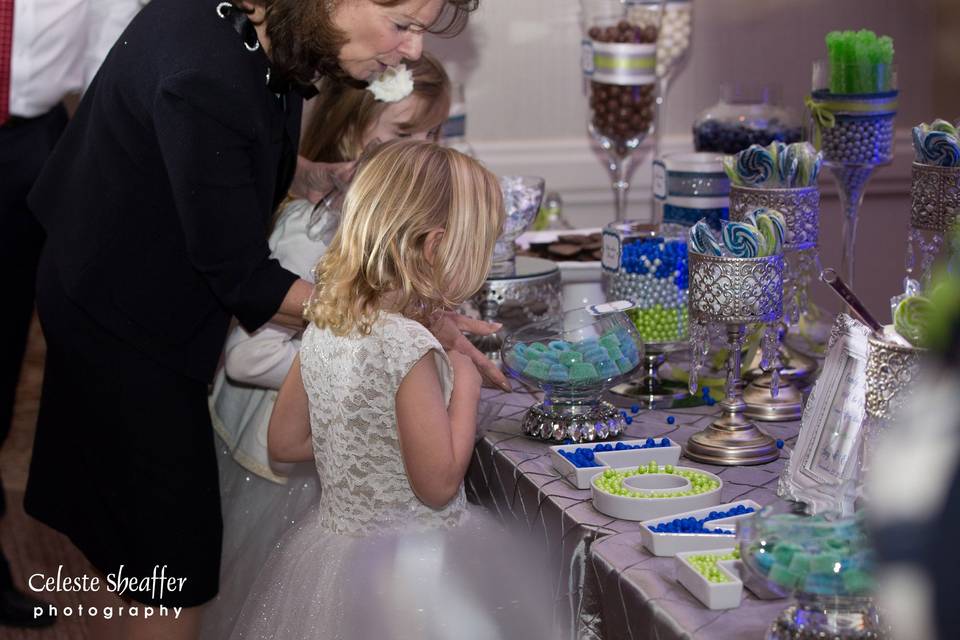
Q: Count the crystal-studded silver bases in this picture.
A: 2